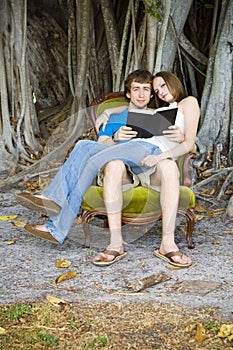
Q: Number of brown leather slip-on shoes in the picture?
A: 2